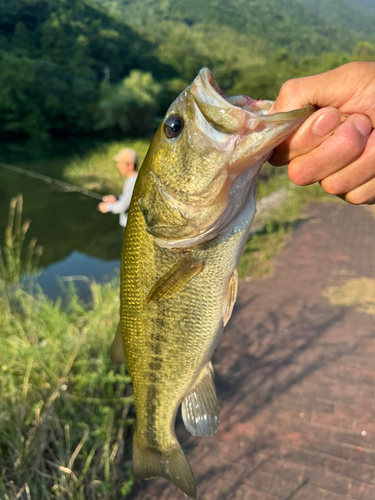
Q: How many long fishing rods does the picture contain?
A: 1